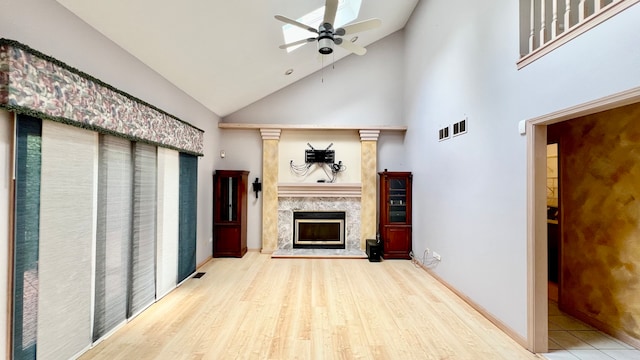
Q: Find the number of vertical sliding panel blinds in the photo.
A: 6